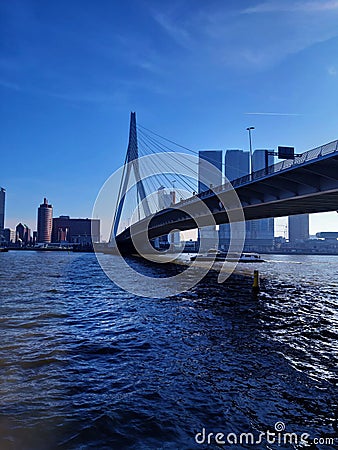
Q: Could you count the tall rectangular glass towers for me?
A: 3